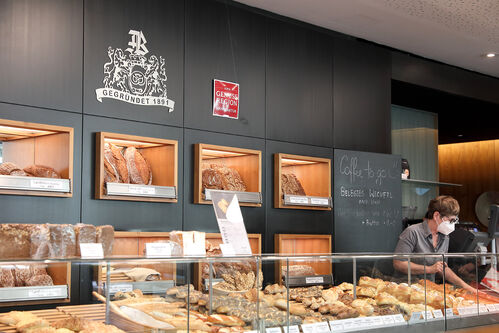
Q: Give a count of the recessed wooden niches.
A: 8